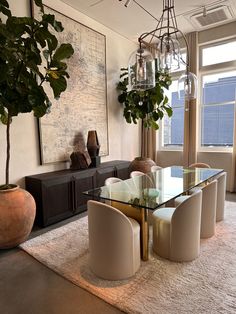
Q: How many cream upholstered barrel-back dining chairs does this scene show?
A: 8